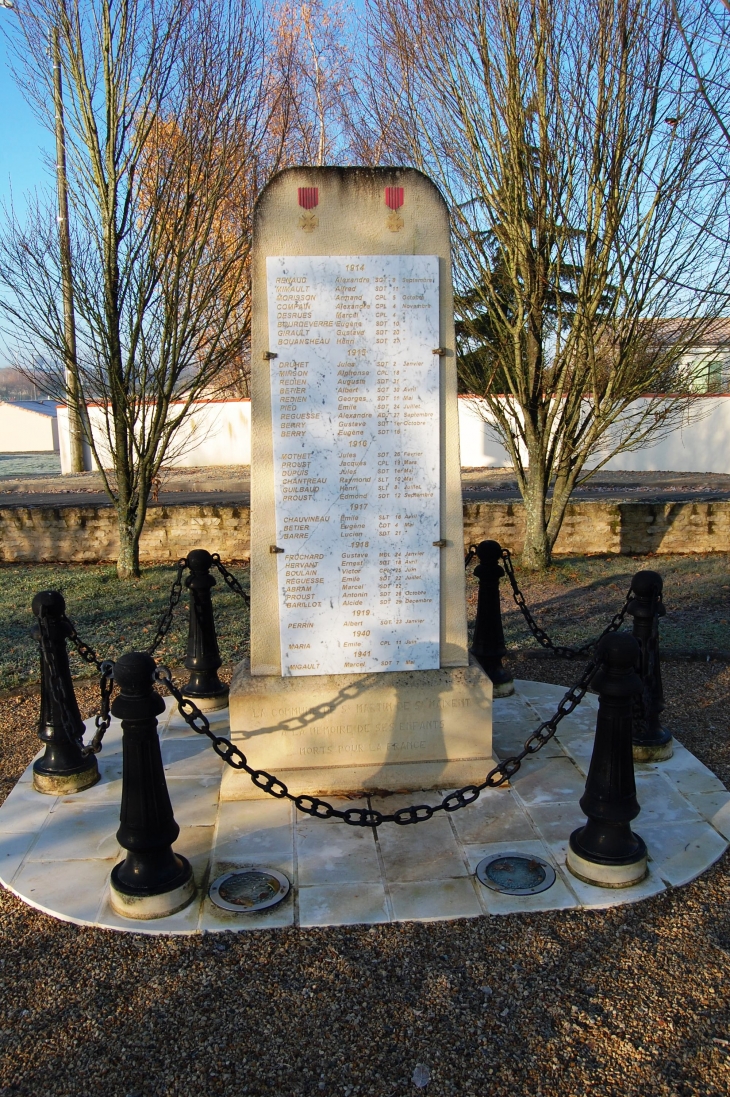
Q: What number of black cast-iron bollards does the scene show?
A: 6